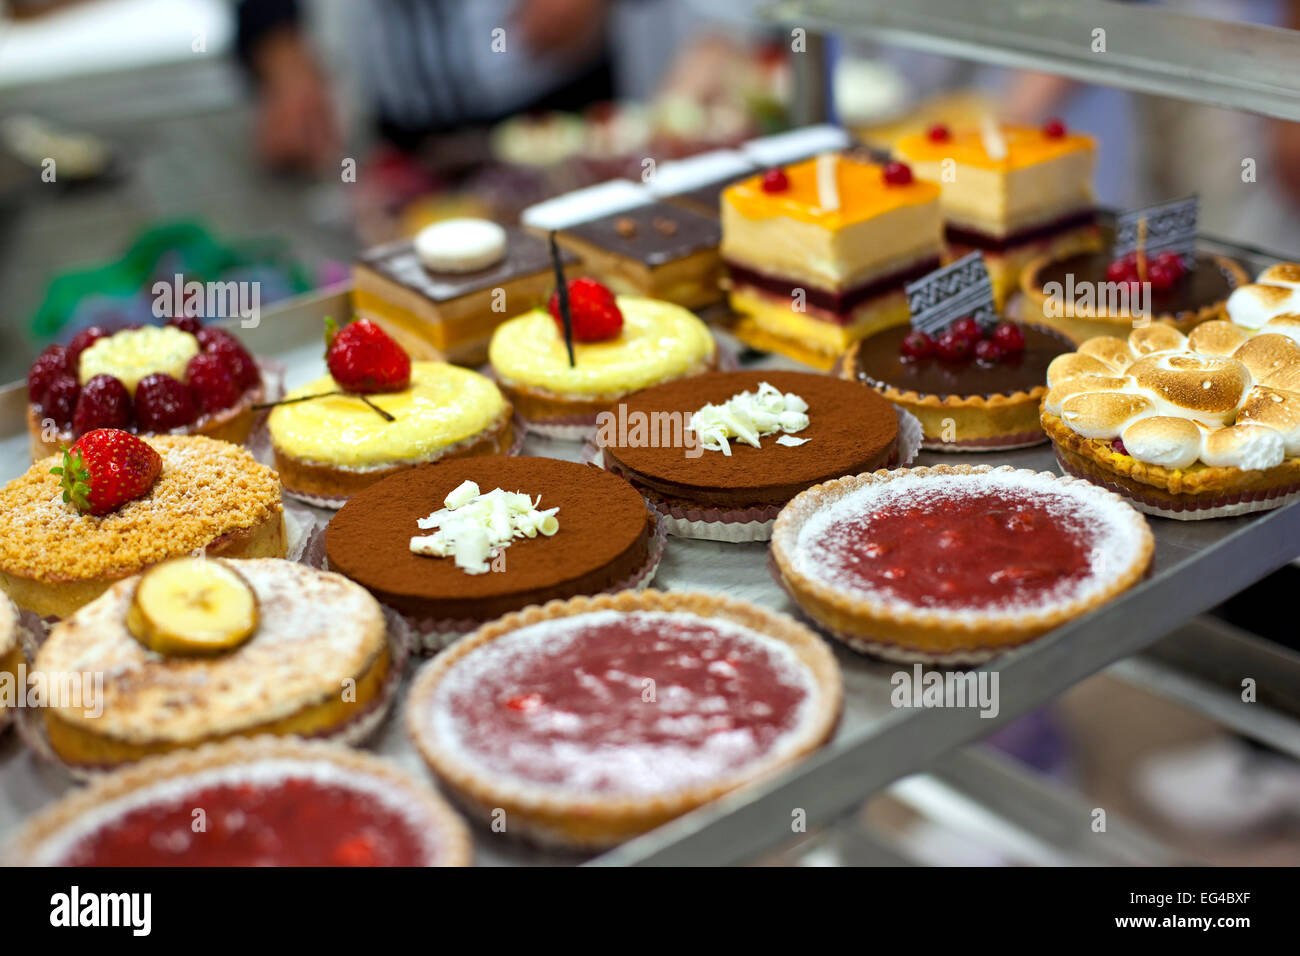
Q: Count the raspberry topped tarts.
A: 1